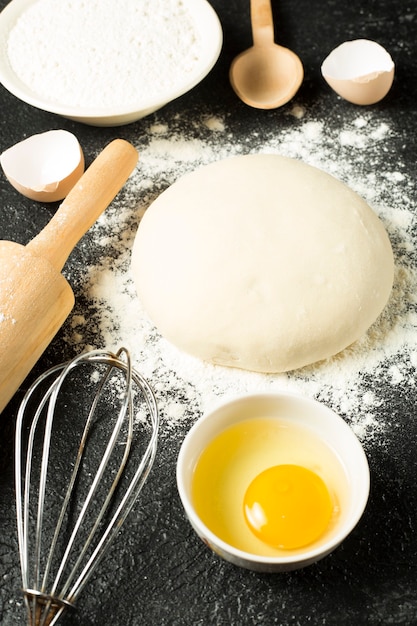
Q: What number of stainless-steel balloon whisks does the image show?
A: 1